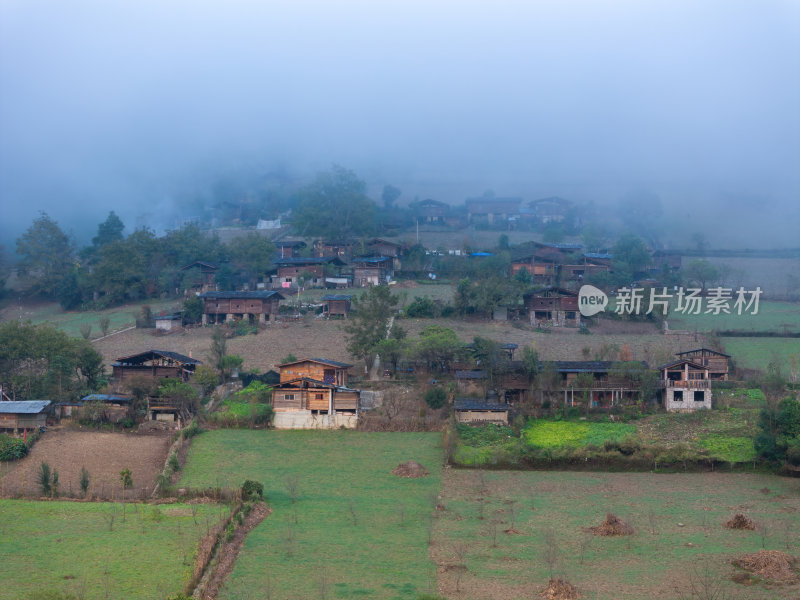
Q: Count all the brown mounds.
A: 5